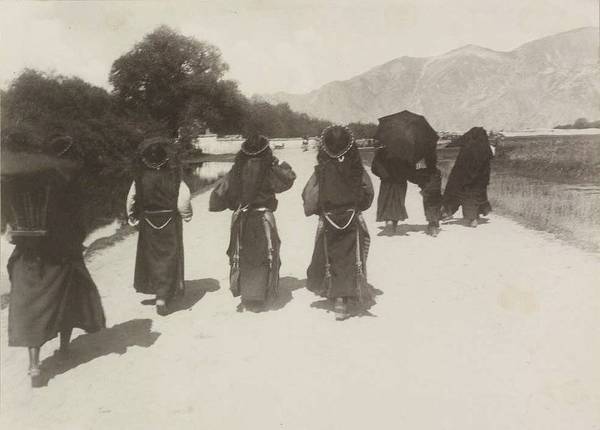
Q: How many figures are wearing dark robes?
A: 7